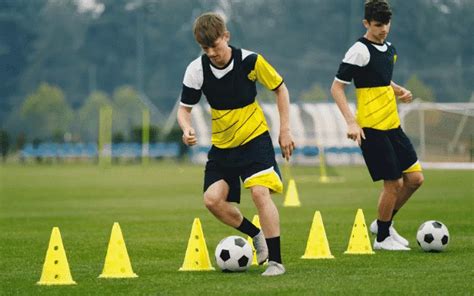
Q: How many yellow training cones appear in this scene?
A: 7